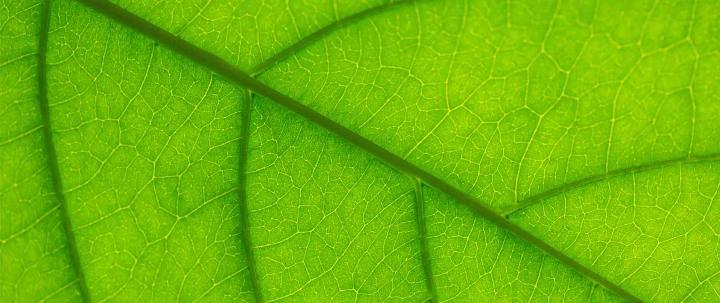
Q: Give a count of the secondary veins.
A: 5